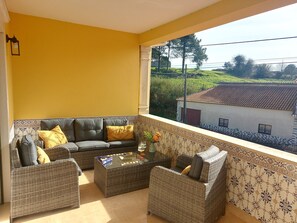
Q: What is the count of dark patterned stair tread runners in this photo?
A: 0